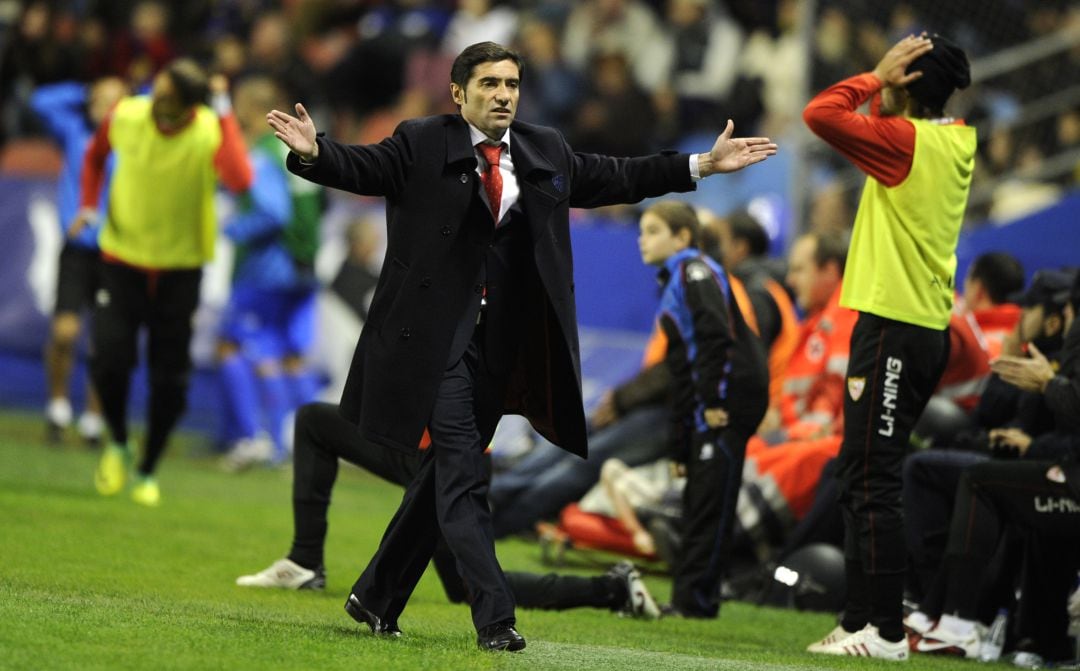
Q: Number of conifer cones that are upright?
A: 0